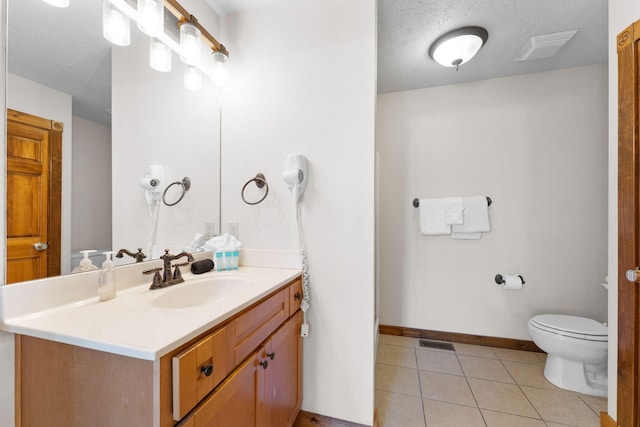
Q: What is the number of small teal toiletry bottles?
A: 3